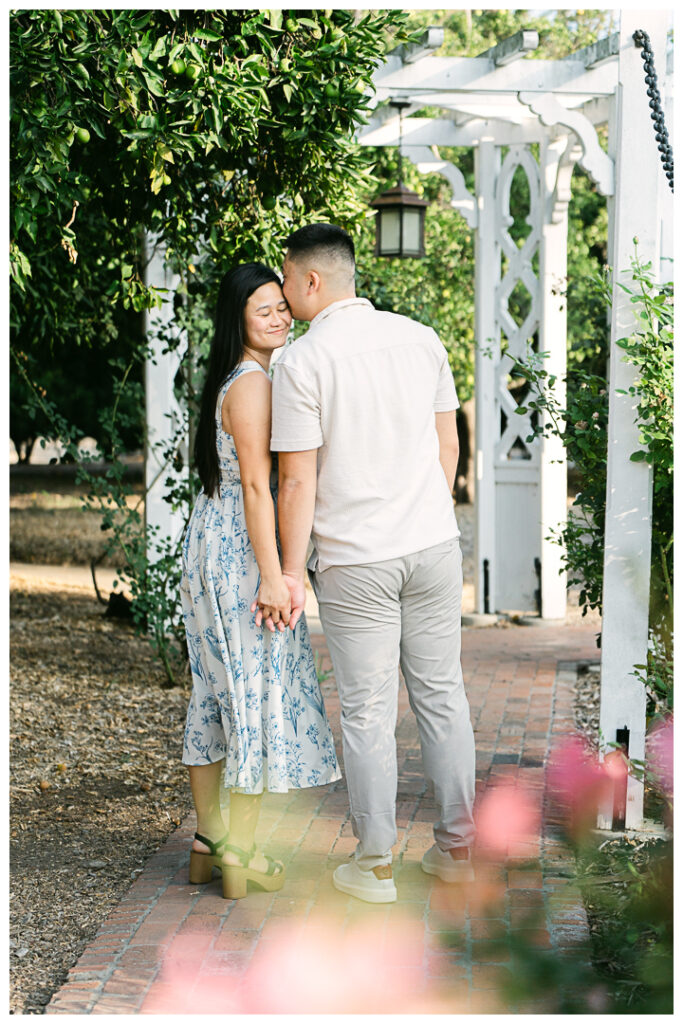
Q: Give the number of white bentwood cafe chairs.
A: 0